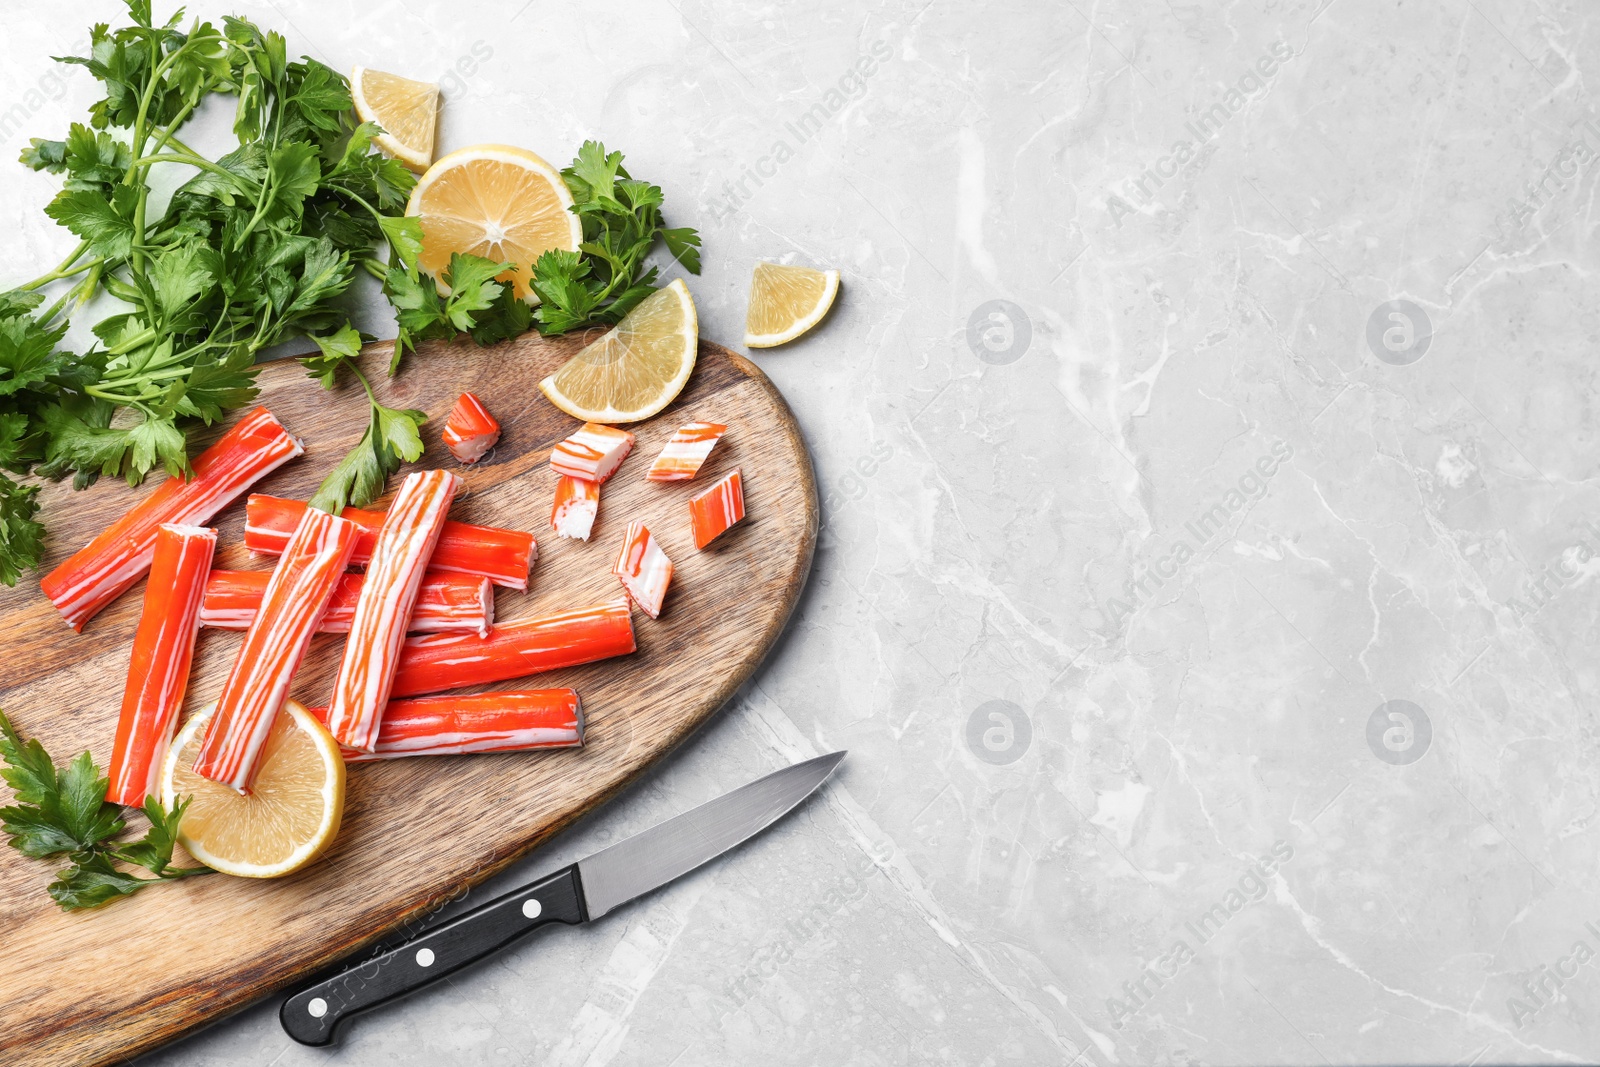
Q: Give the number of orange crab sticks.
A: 8